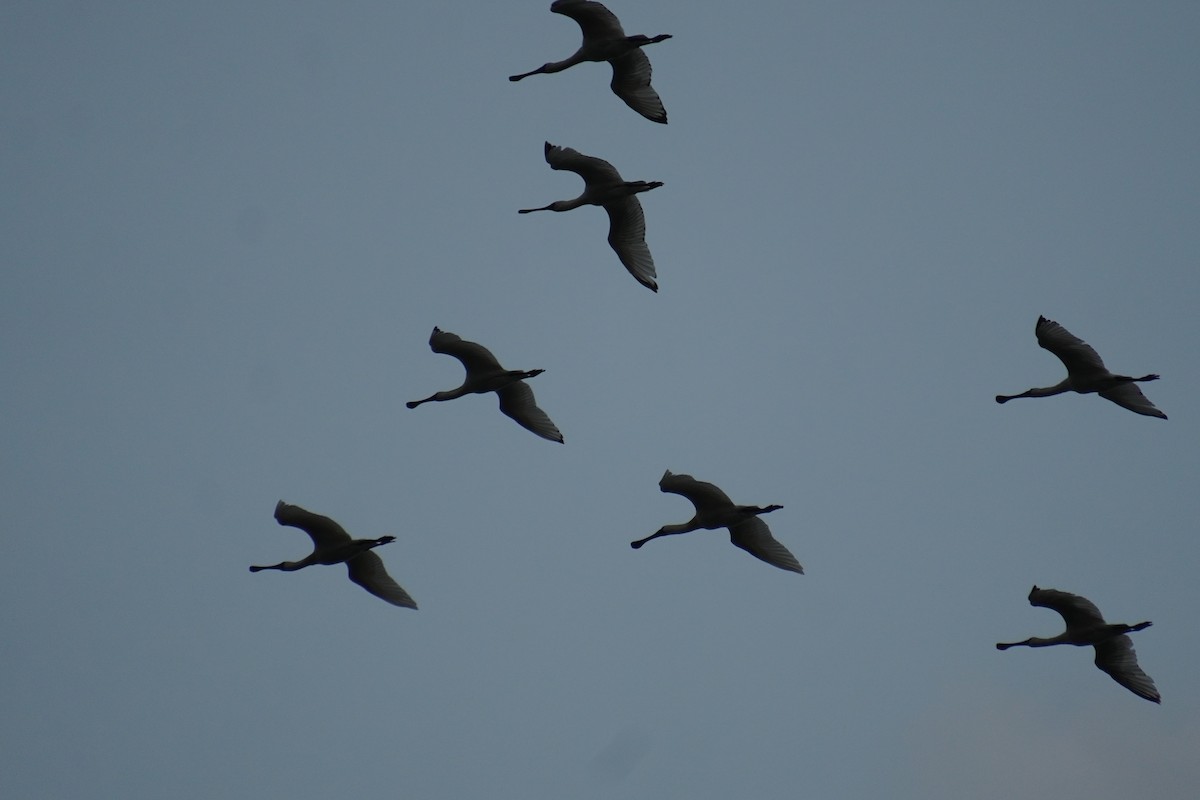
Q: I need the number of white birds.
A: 7